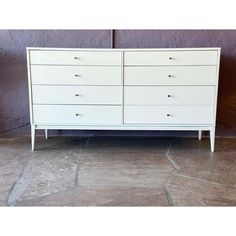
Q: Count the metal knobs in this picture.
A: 8